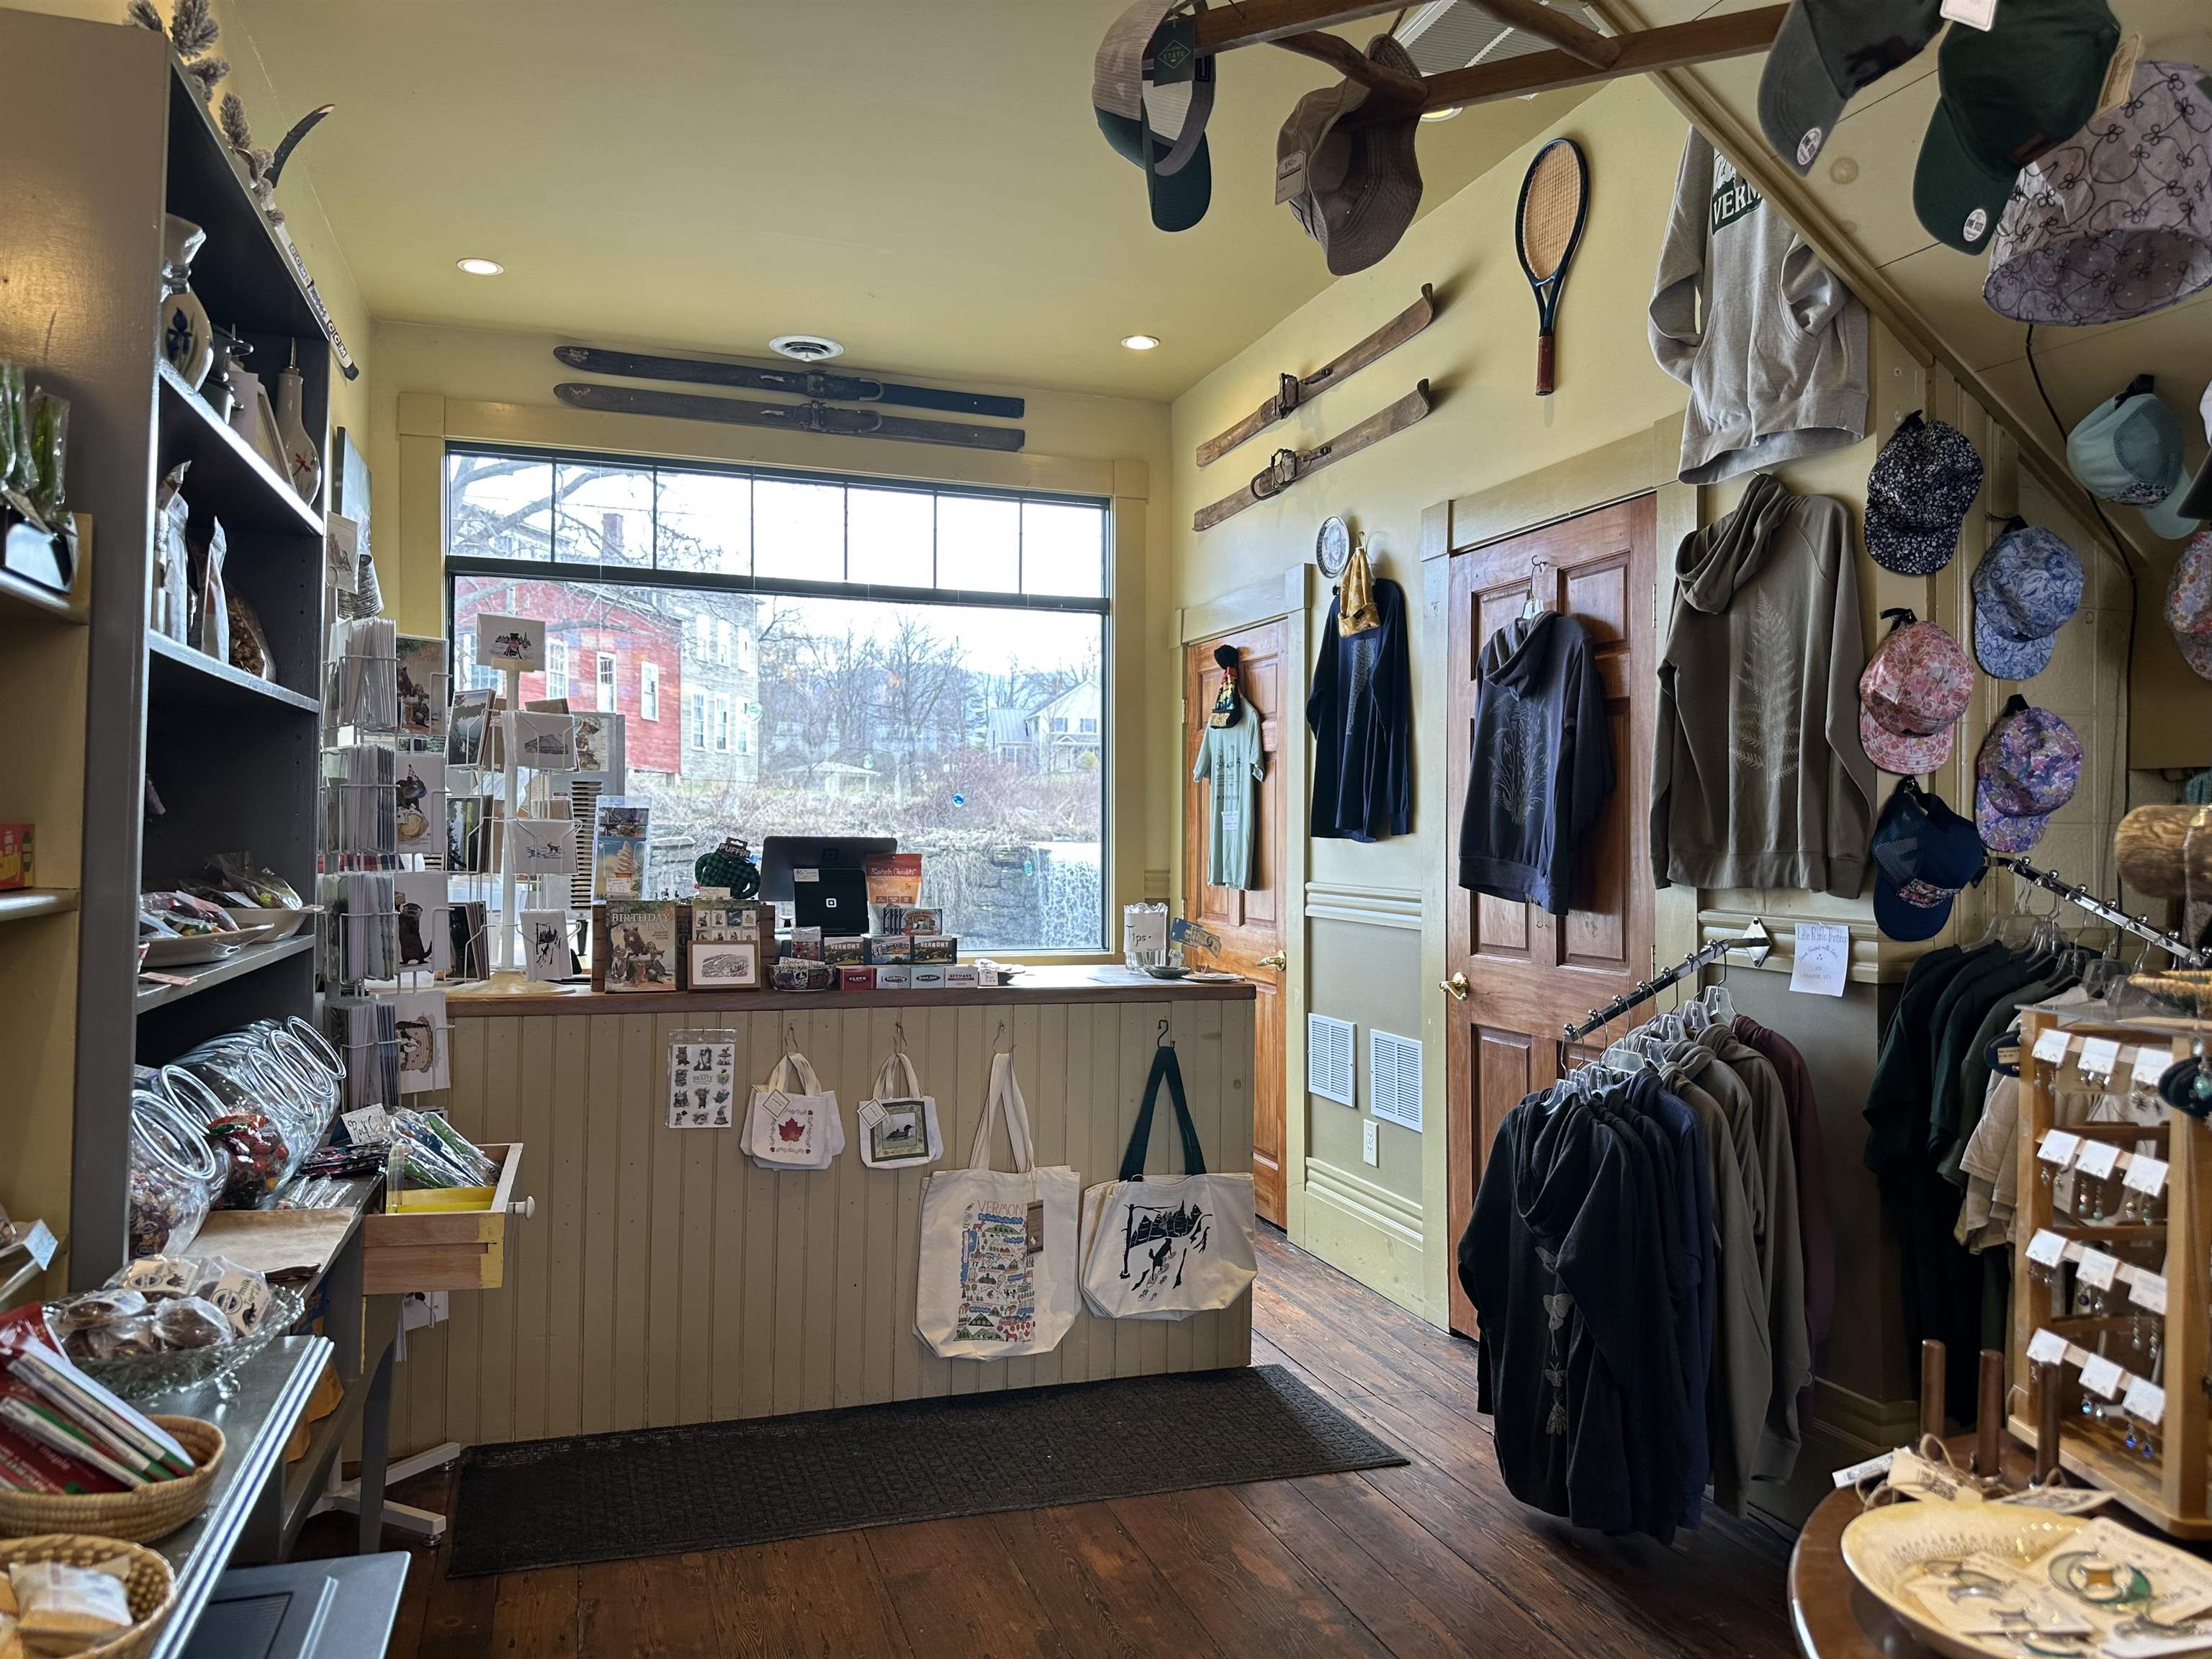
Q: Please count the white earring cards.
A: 12